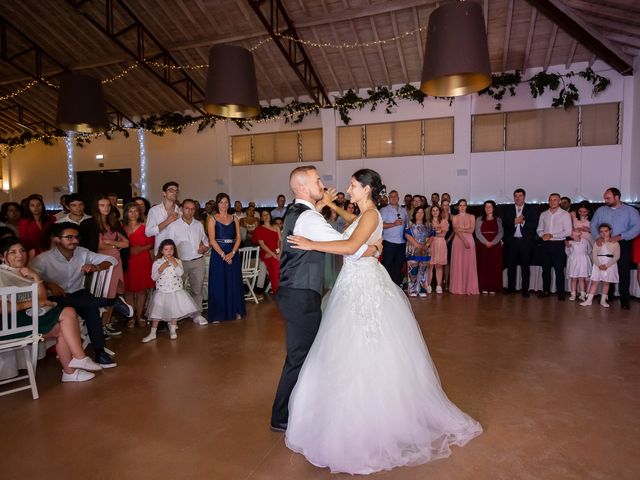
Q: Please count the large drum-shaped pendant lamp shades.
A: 3